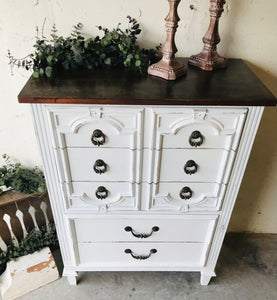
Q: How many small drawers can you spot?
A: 6